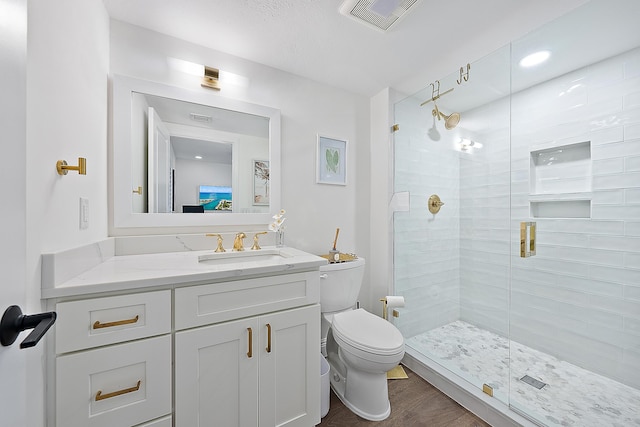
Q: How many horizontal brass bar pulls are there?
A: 2